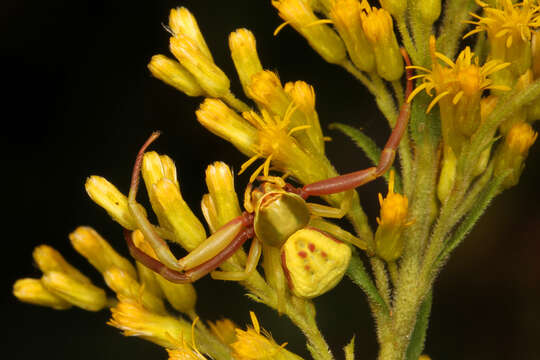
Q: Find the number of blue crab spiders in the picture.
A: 0